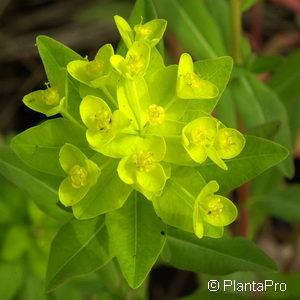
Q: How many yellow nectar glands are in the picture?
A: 12